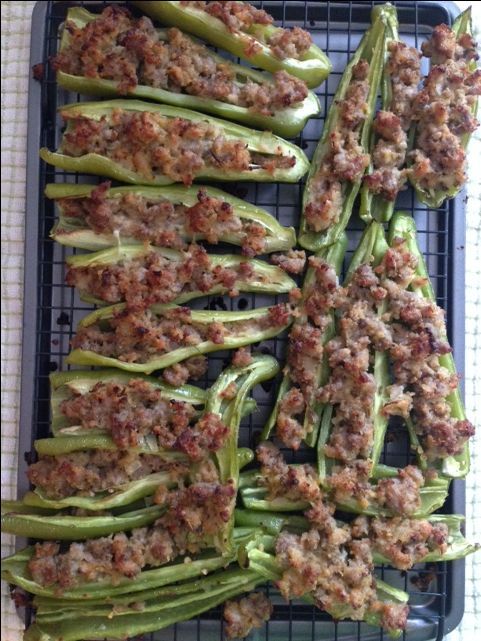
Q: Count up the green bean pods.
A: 0